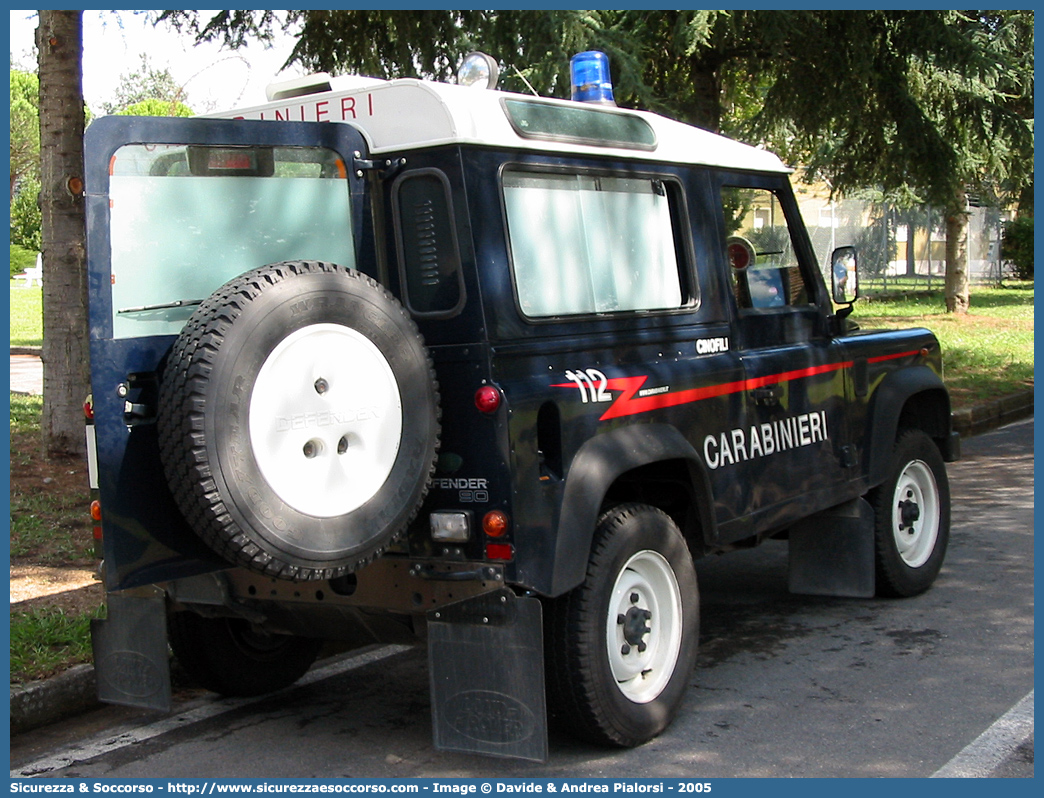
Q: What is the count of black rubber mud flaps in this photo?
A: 3